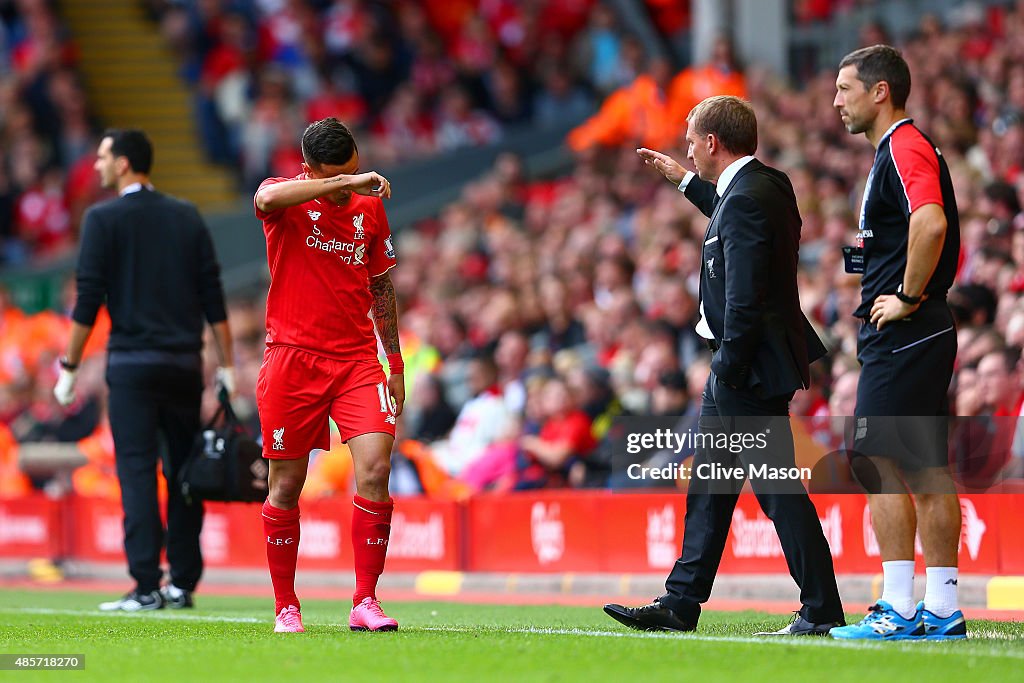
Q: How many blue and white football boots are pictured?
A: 2